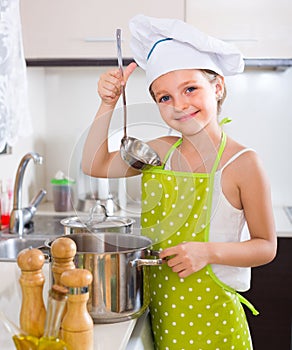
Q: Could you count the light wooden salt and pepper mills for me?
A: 3